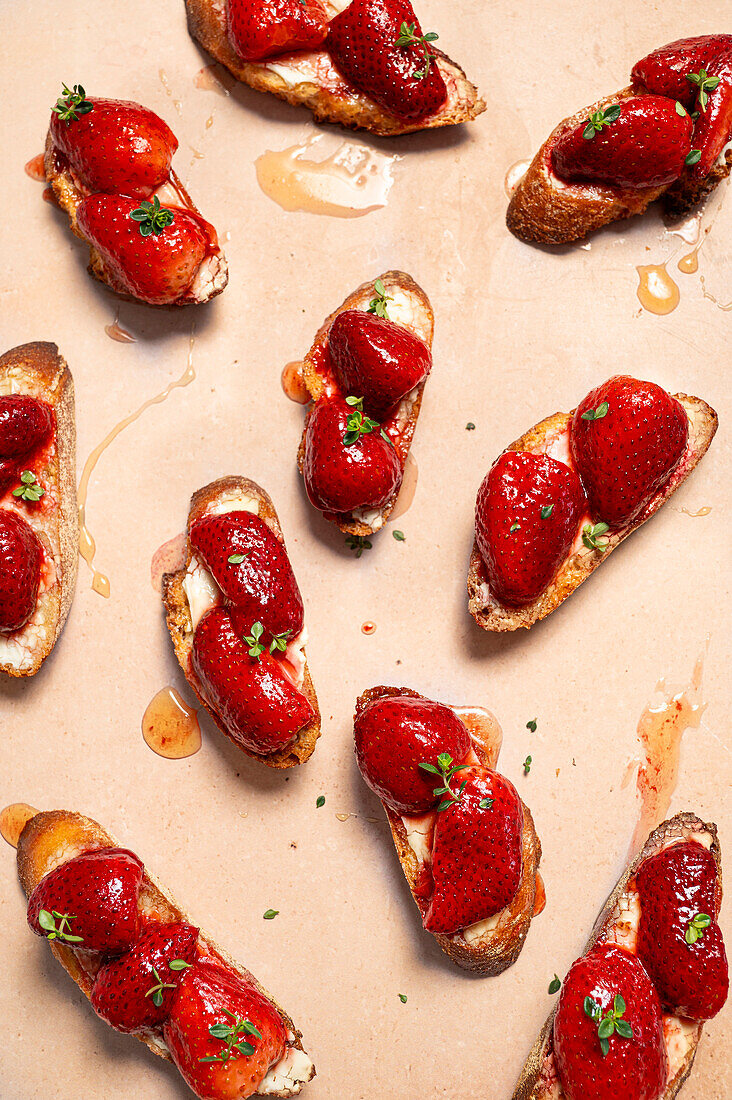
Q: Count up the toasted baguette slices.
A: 10